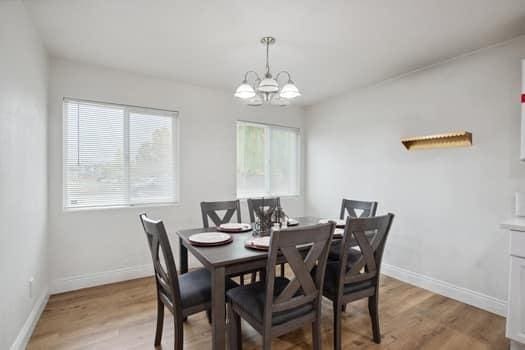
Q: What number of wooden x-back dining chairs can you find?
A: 6